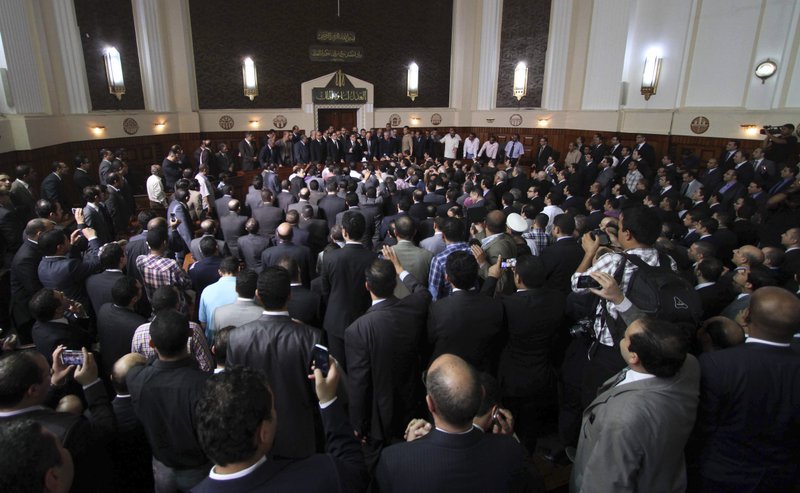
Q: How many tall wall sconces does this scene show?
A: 5